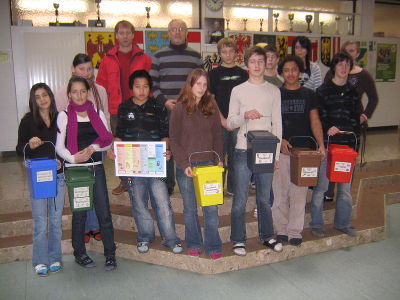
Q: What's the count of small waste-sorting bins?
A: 6